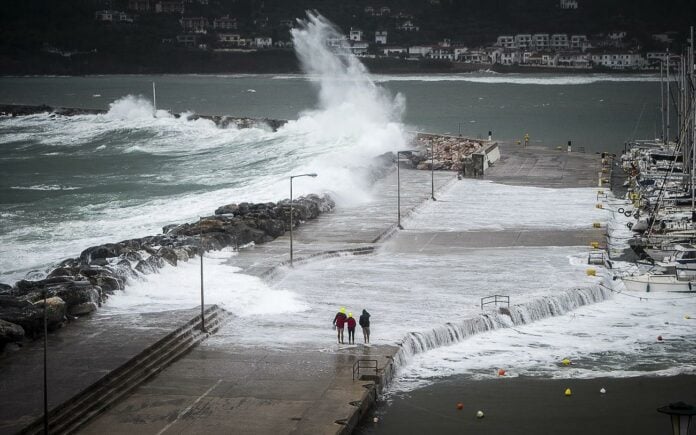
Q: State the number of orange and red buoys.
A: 3